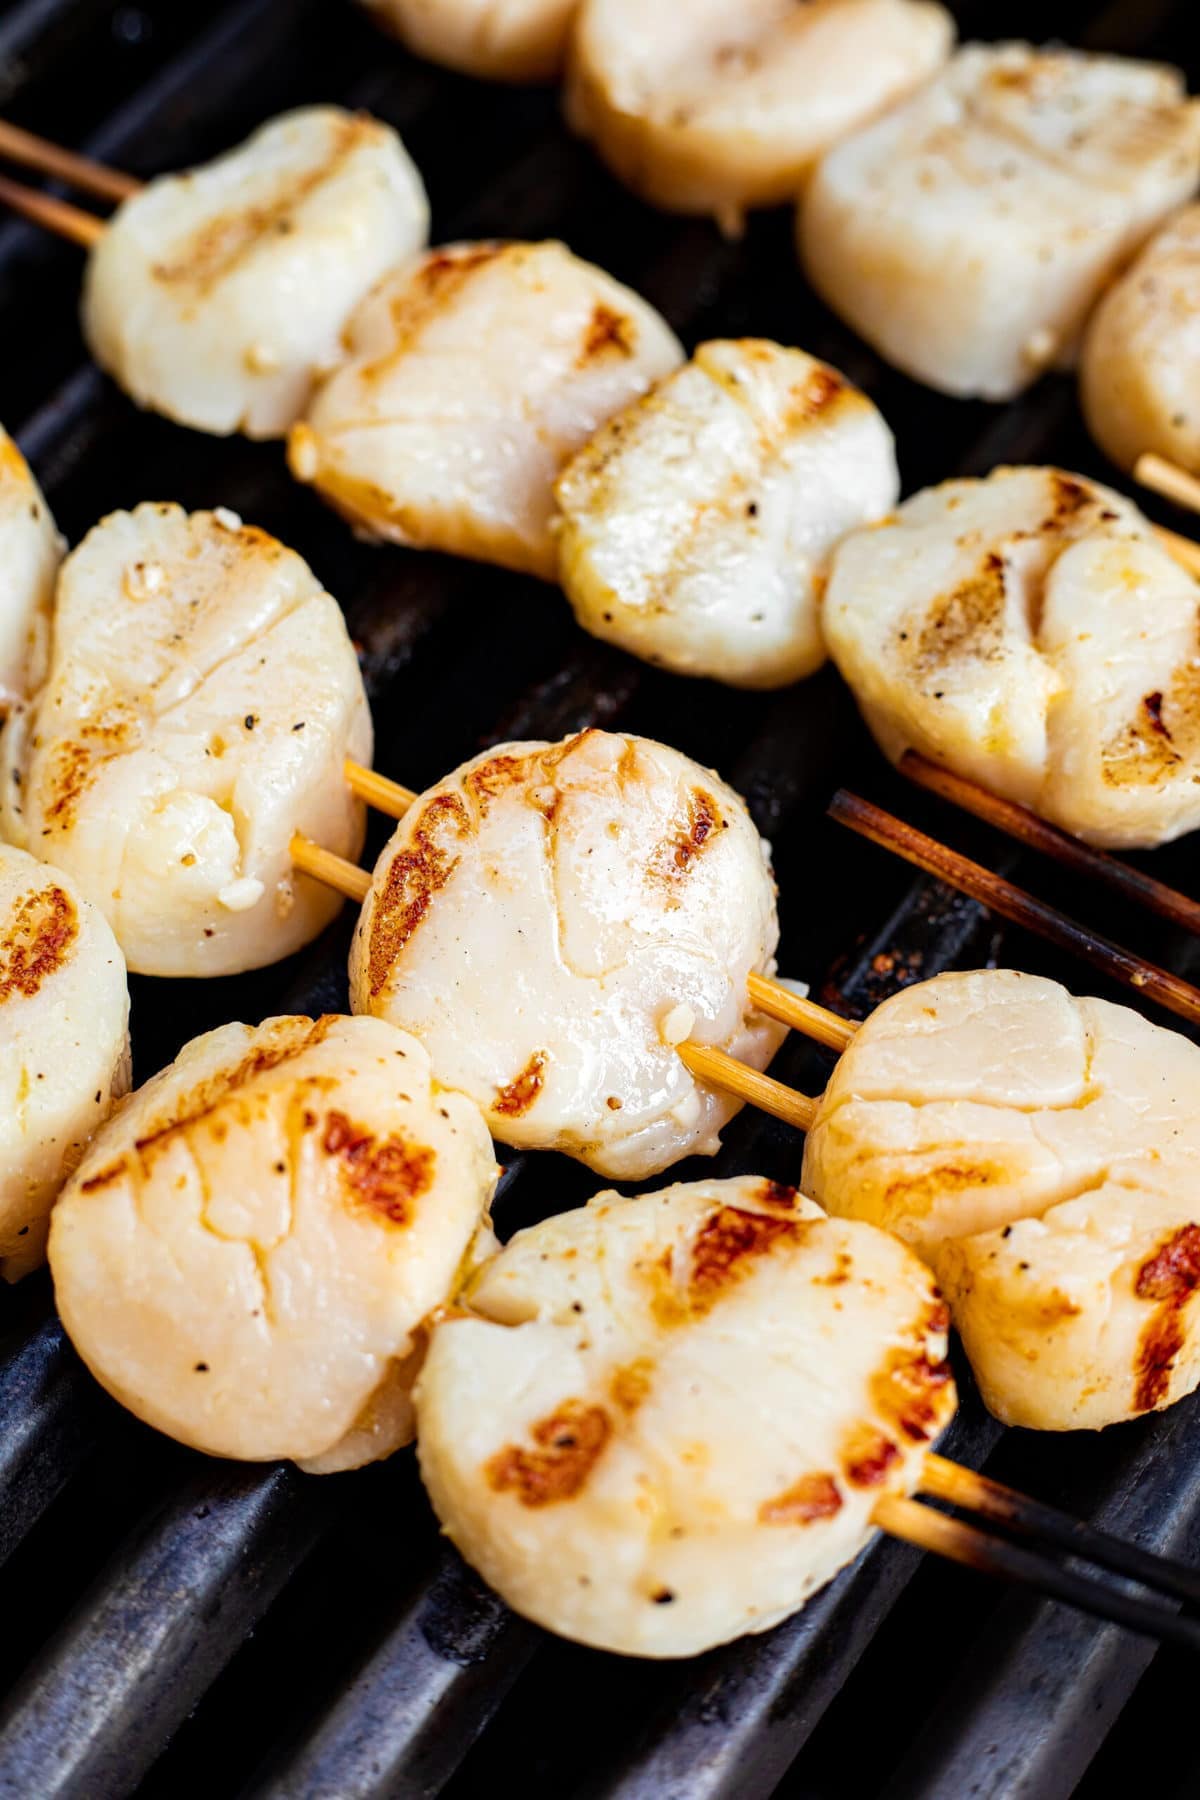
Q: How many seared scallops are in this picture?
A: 15